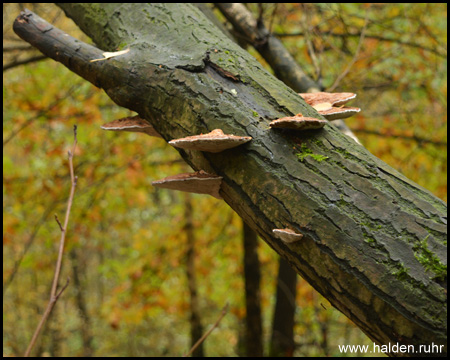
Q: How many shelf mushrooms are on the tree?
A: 7